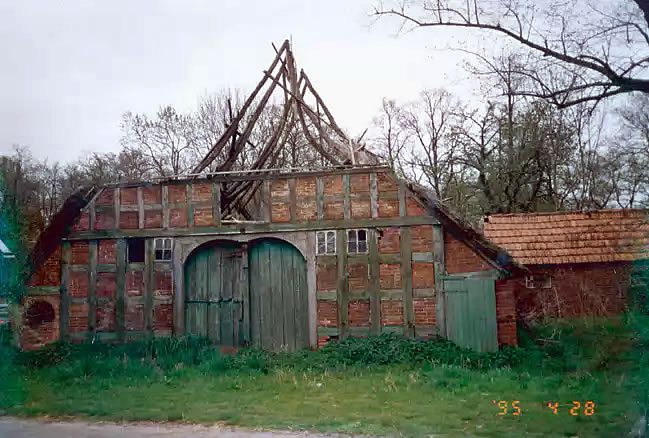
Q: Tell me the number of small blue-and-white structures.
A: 1